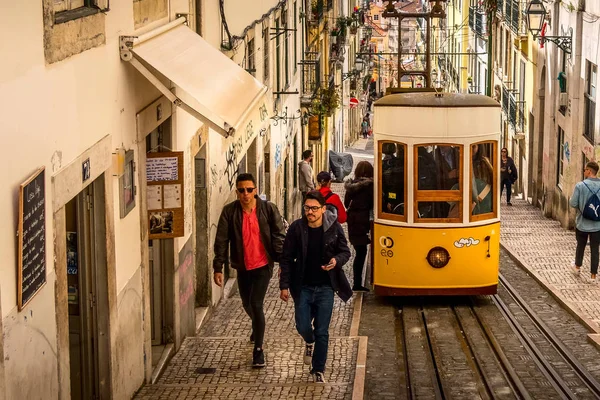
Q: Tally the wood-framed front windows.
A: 3